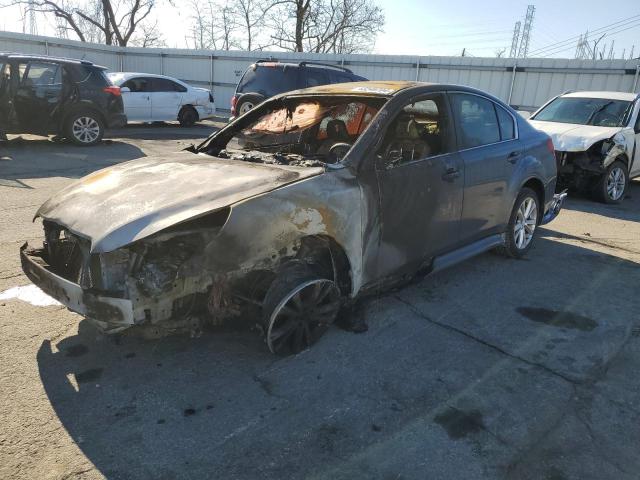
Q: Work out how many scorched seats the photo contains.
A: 2